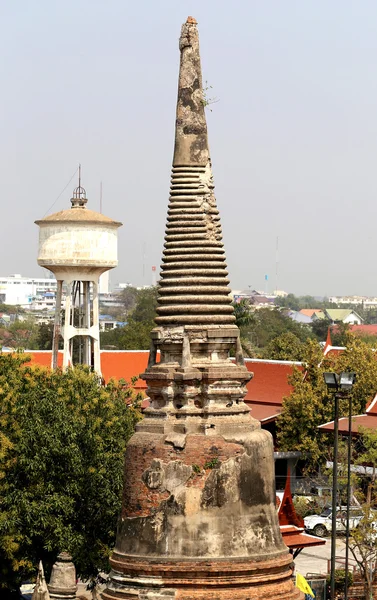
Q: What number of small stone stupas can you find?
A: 2